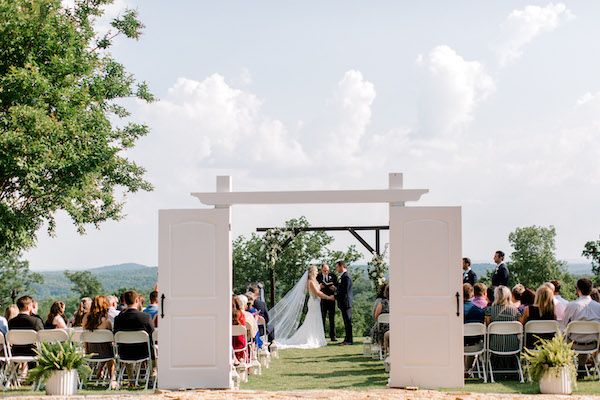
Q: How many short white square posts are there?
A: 2